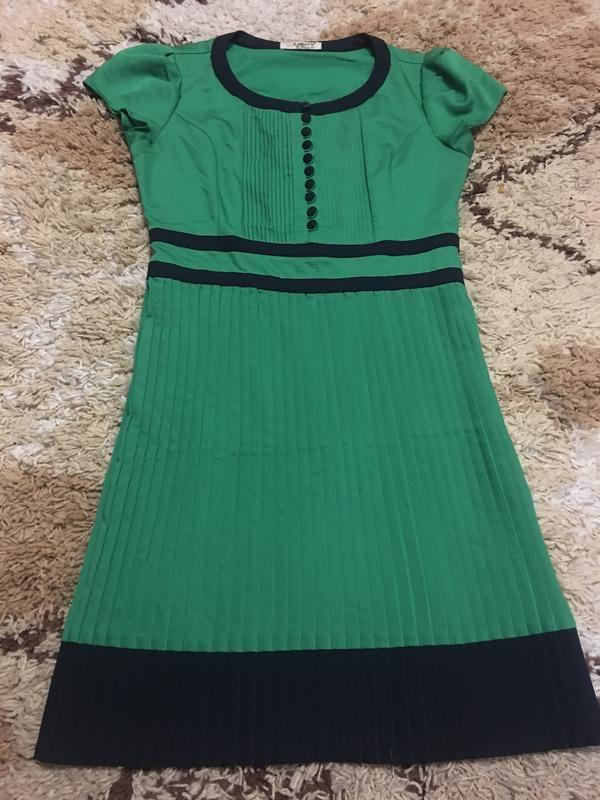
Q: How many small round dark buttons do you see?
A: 10